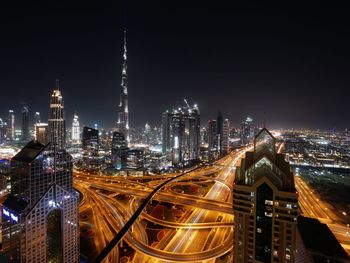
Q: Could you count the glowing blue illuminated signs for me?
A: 1